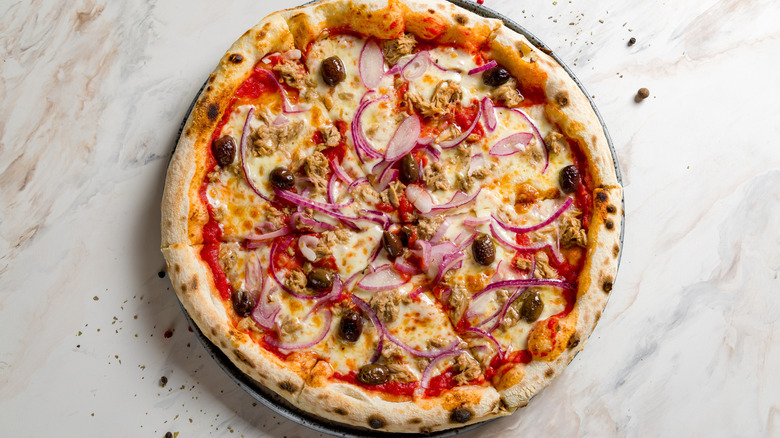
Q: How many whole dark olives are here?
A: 13